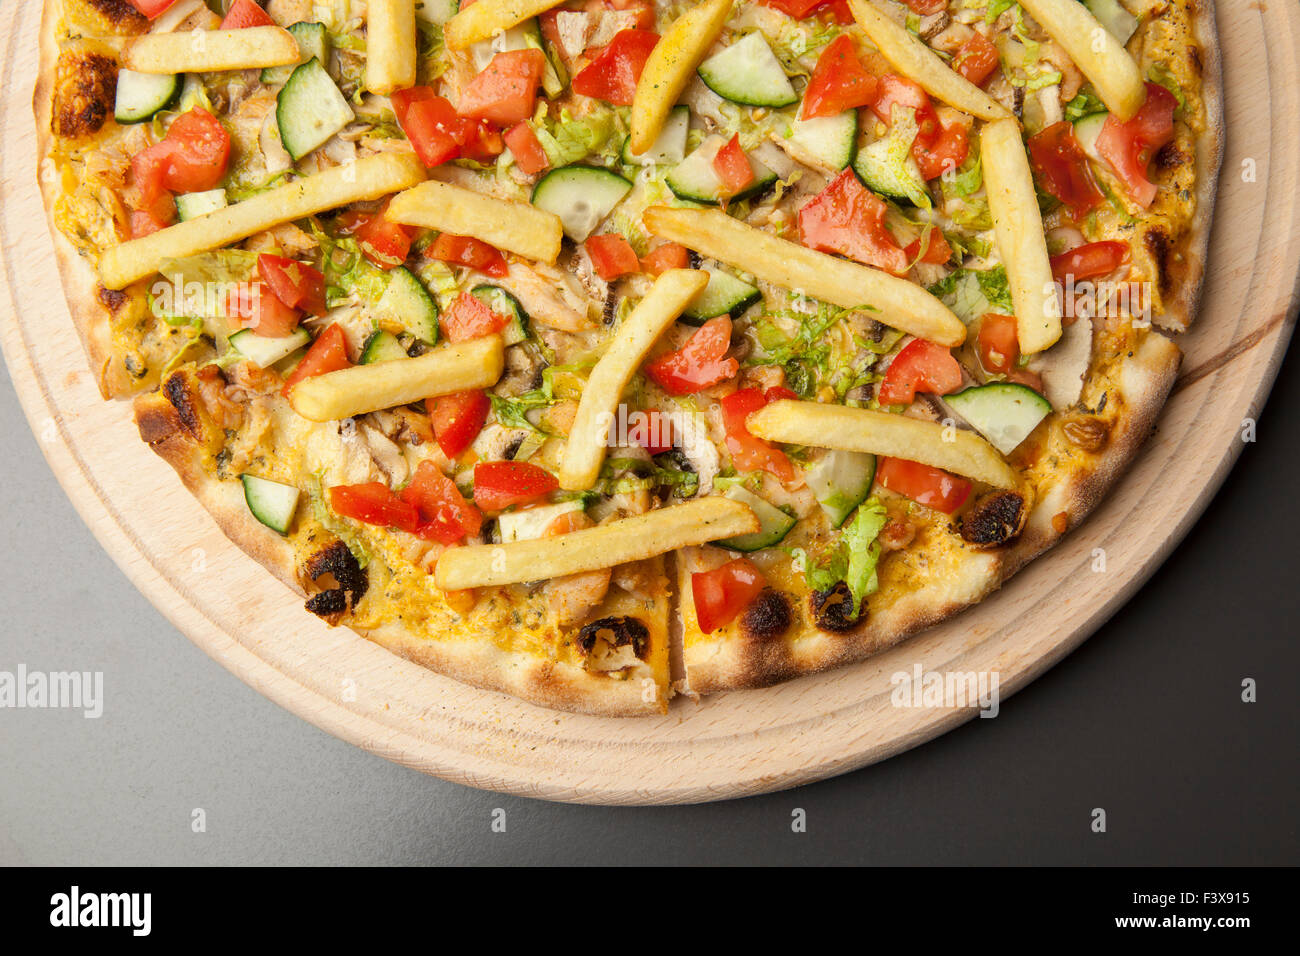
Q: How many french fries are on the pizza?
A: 14